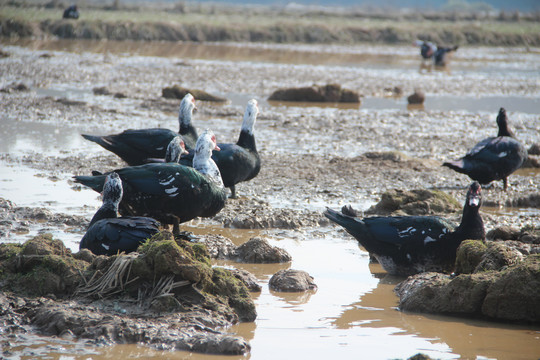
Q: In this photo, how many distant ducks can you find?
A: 3